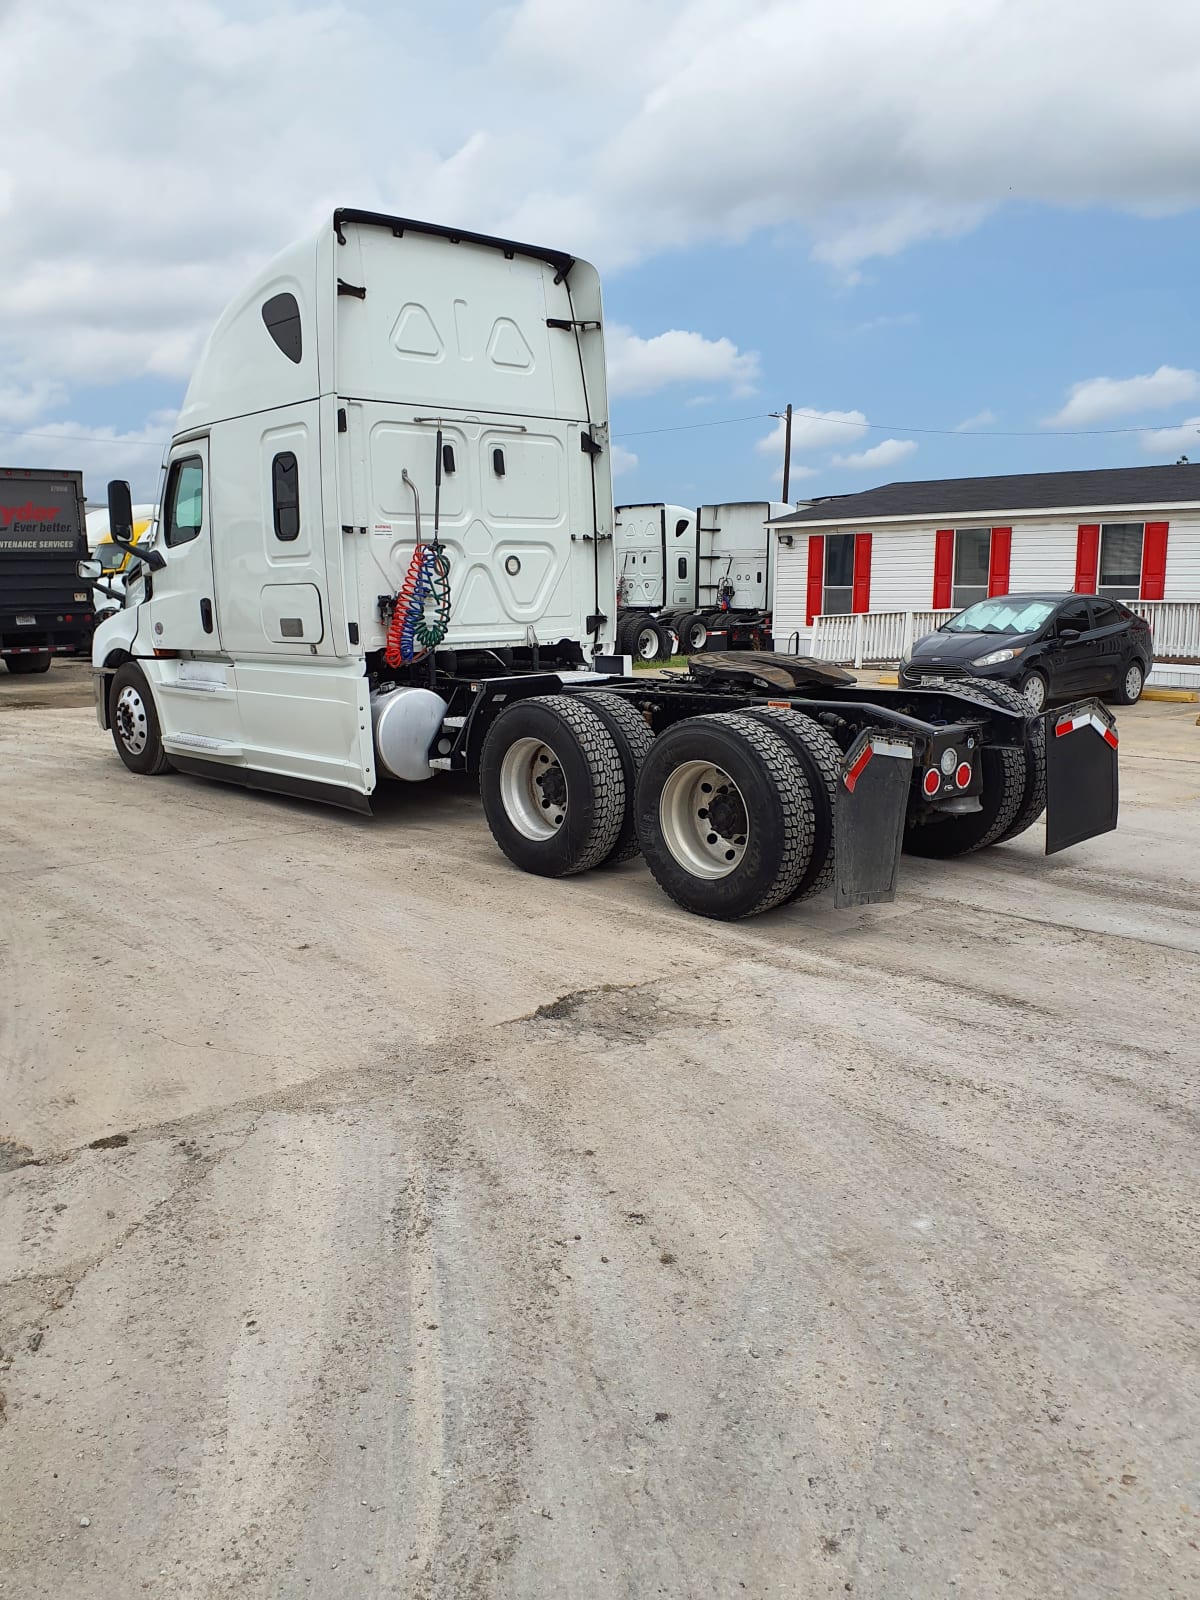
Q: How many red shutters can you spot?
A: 6